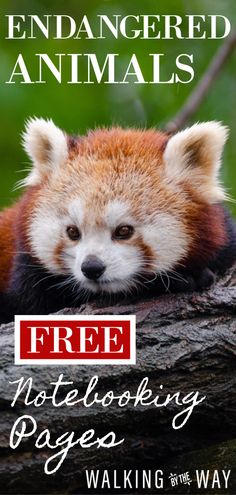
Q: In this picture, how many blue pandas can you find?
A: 0